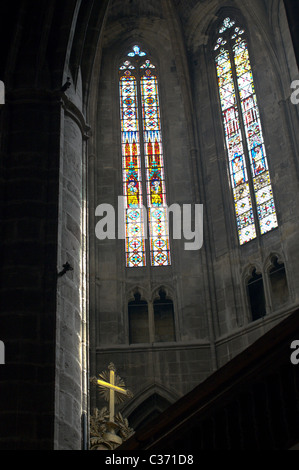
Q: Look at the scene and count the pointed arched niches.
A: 4